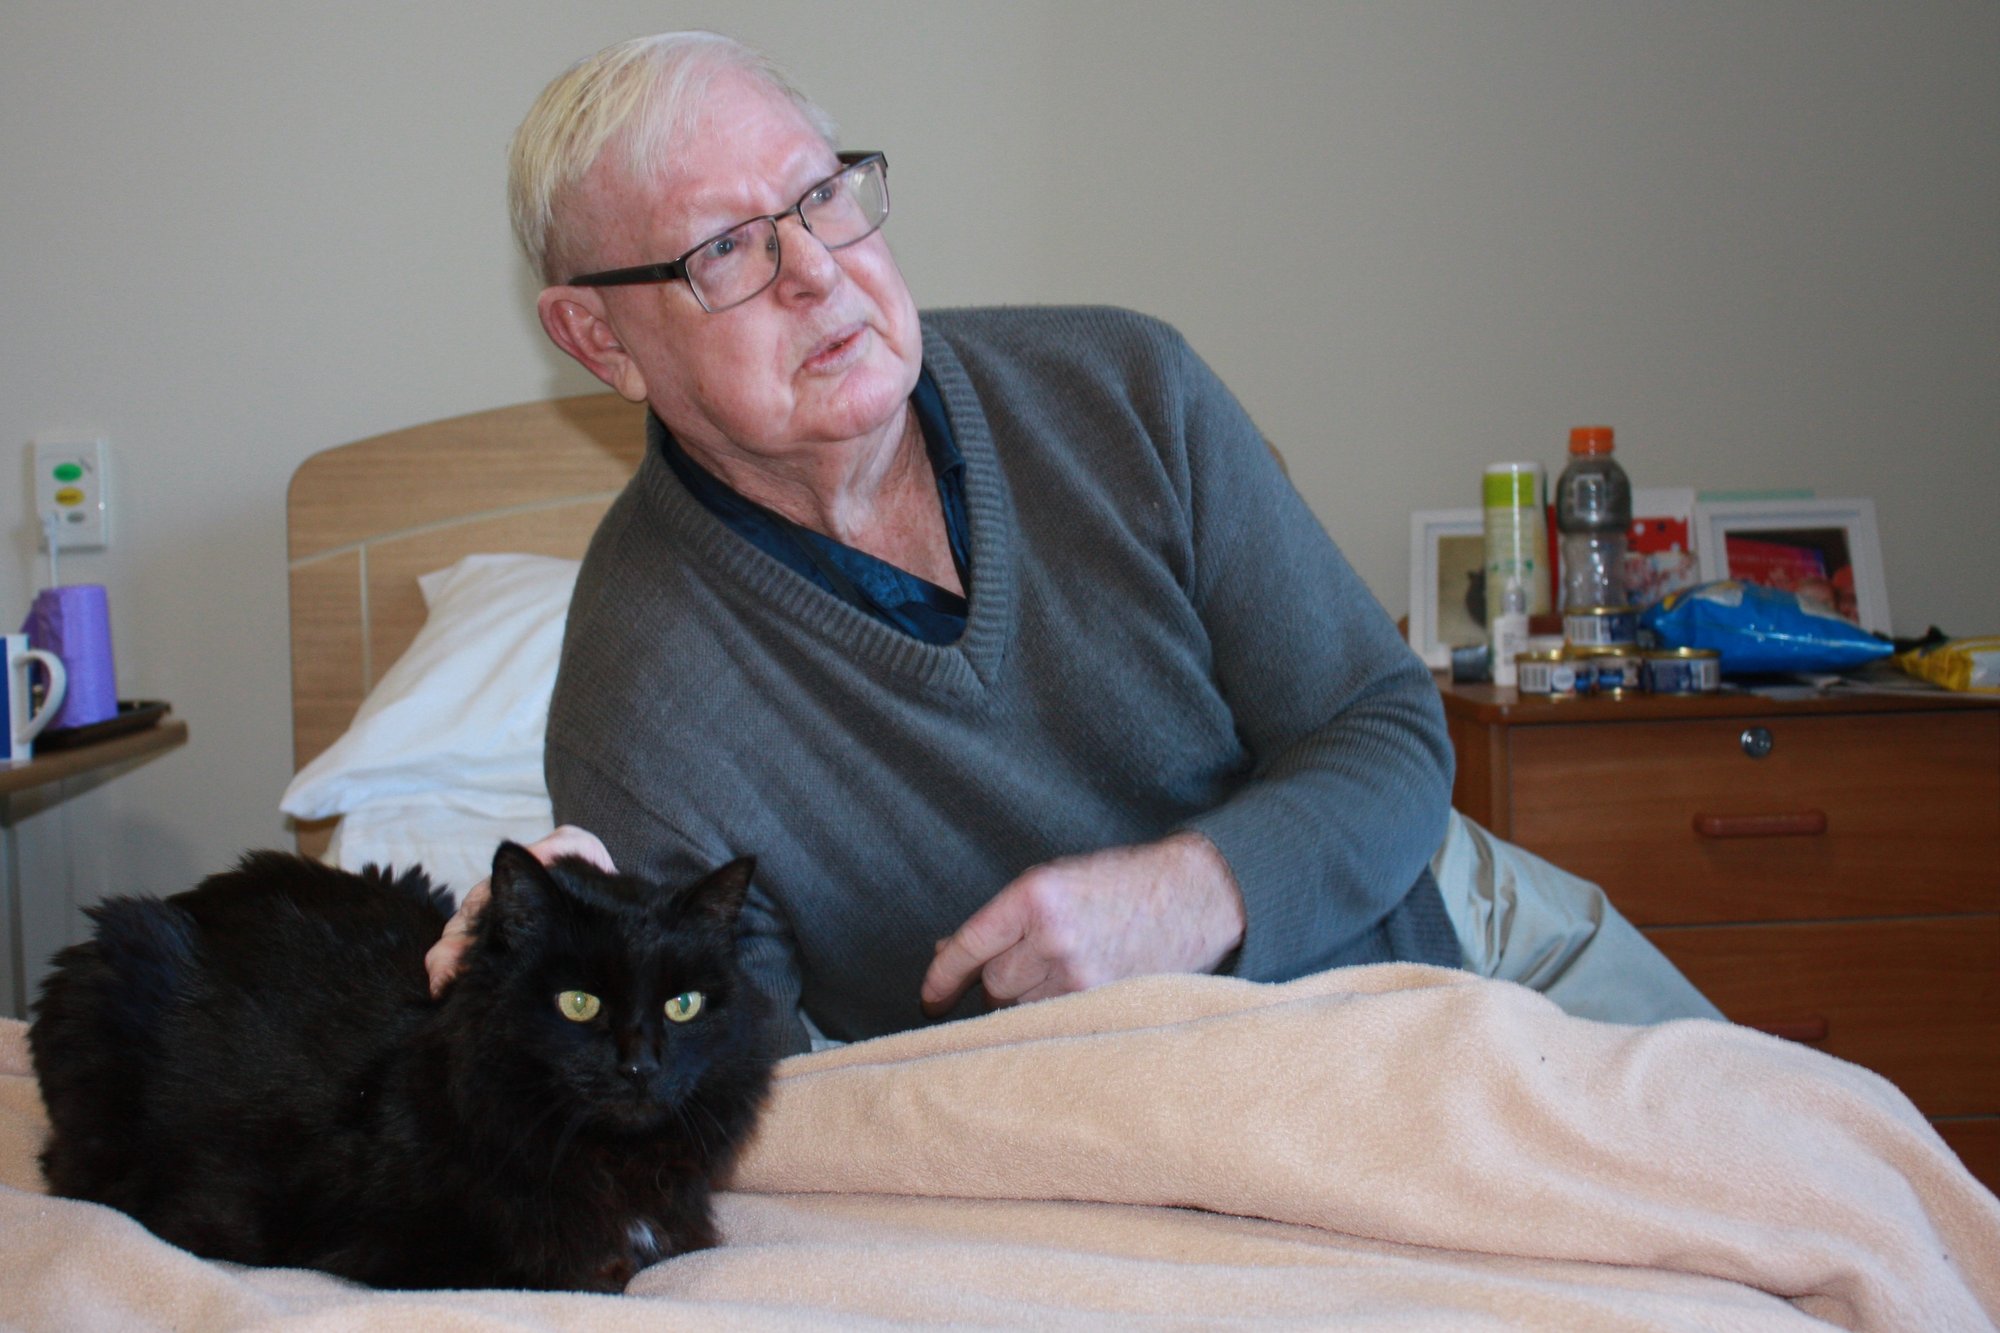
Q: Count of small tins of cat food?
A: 4